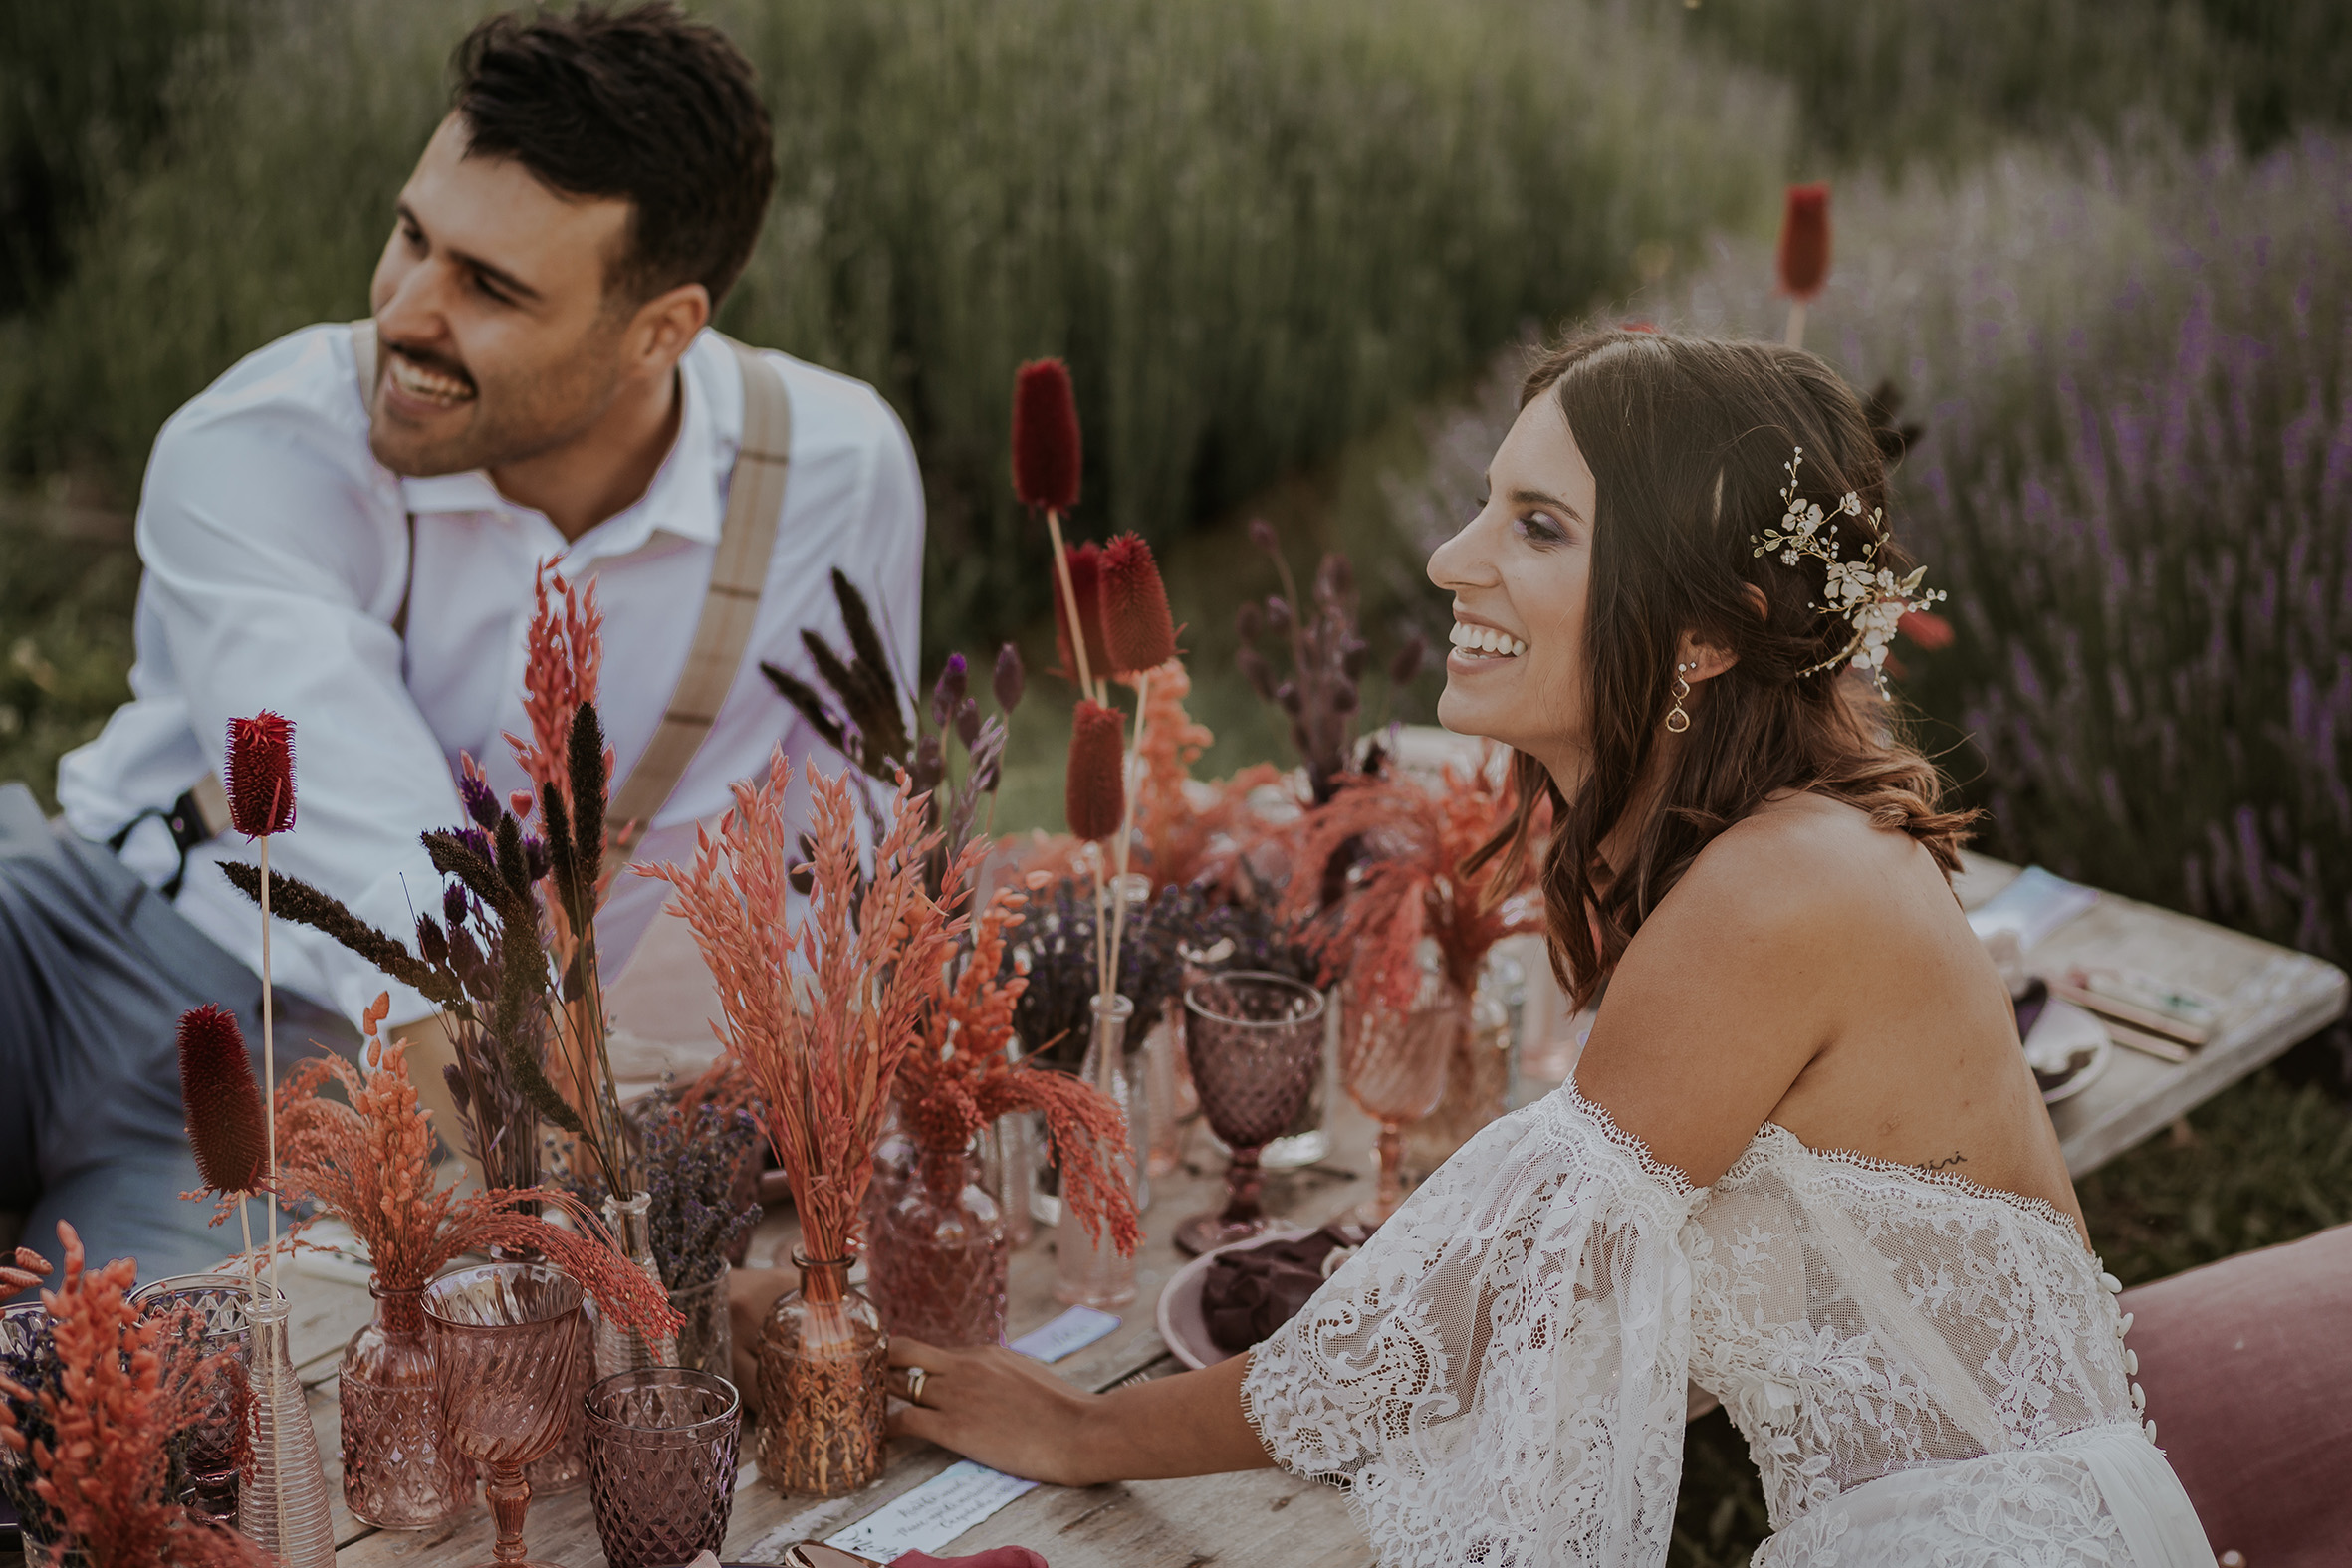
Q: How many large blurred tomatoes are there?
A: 0